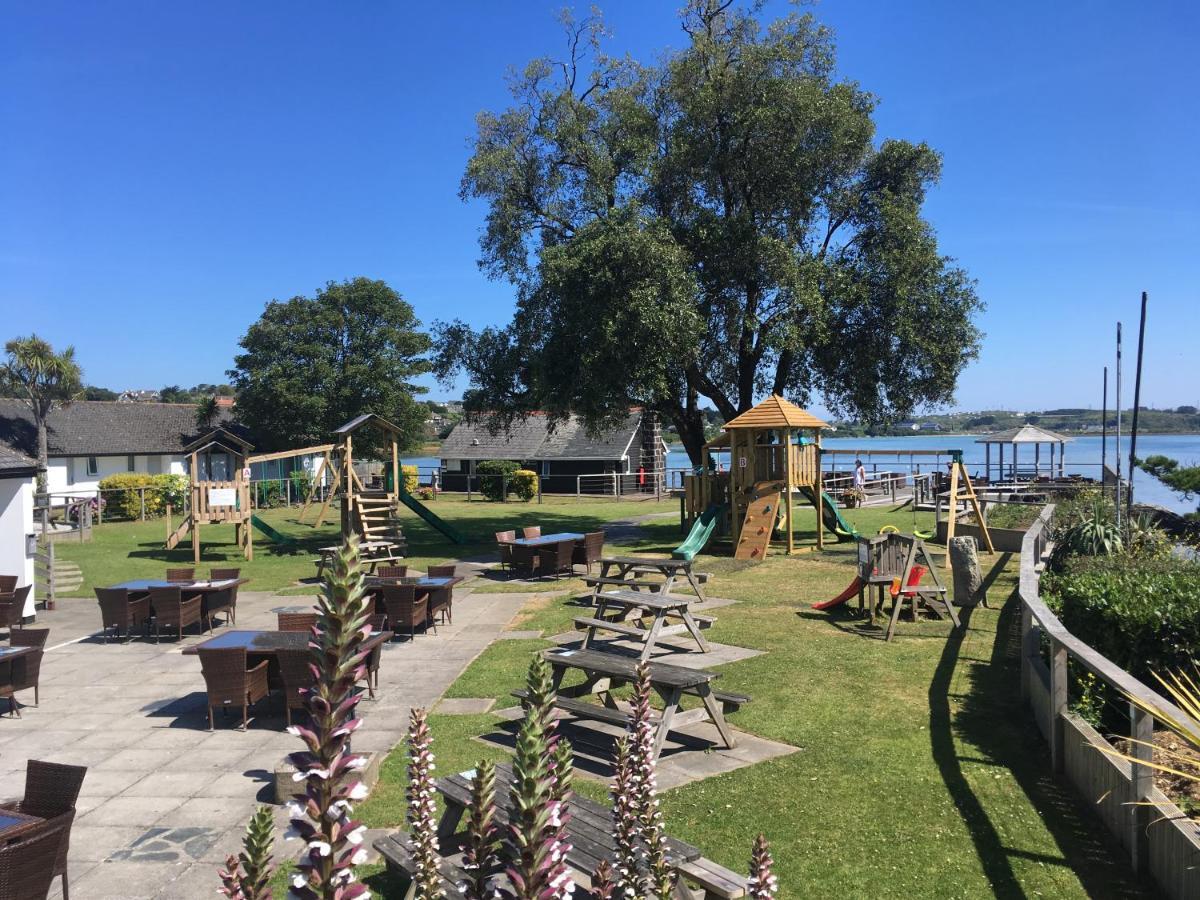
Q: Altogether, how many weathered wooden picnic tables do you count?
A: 5